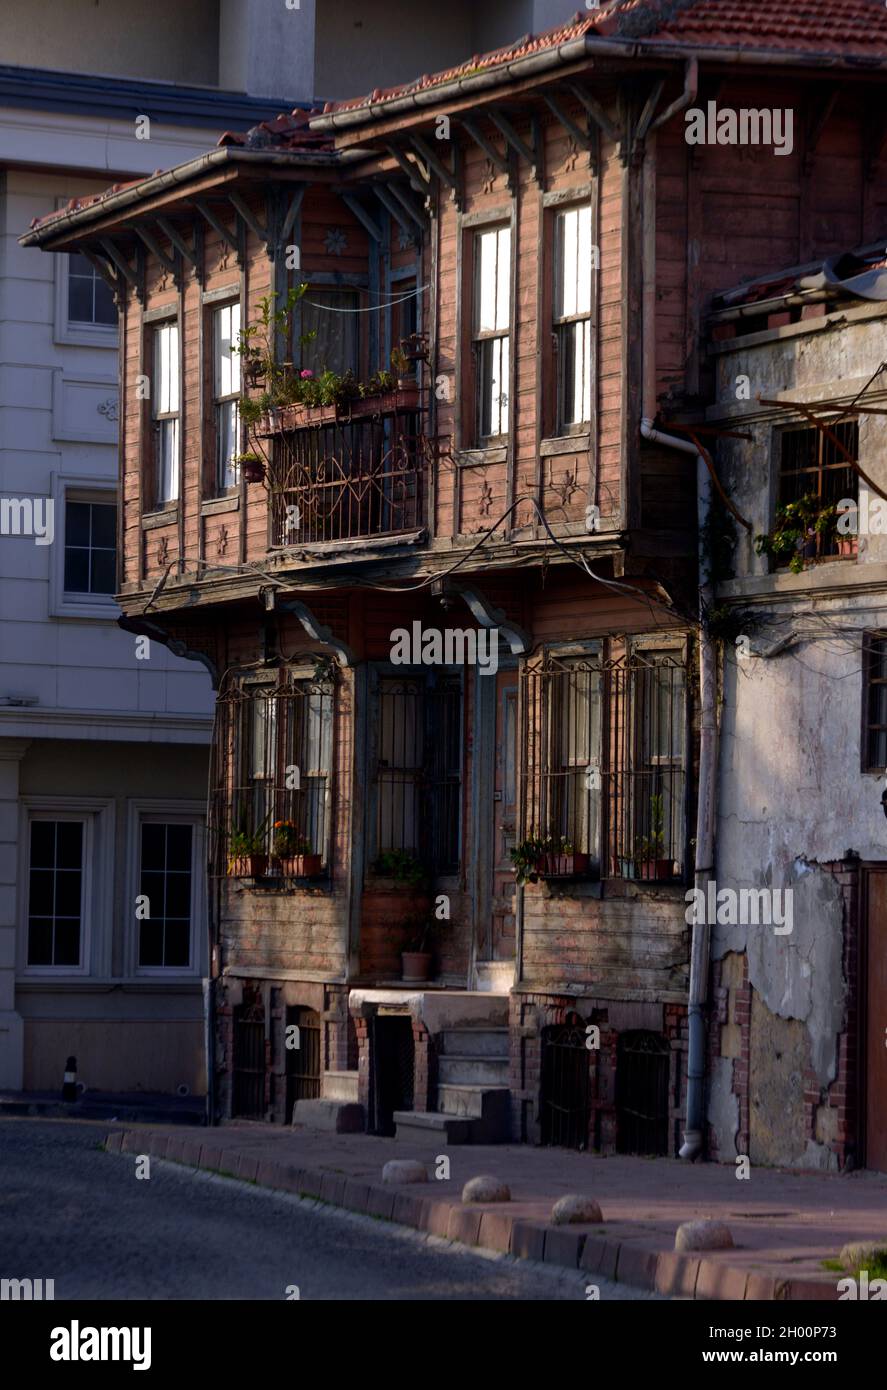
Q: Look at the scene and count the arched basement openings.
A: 4